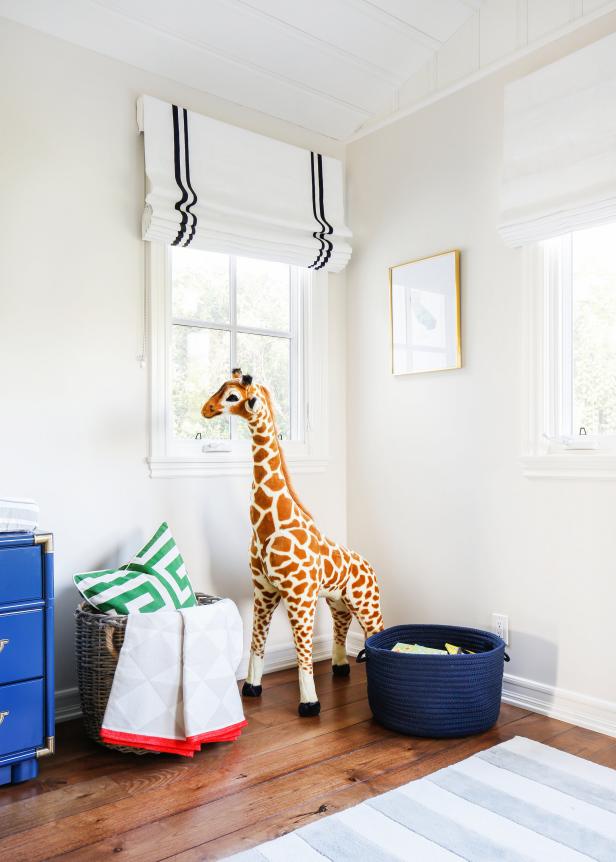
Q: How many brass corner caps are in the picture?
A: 2